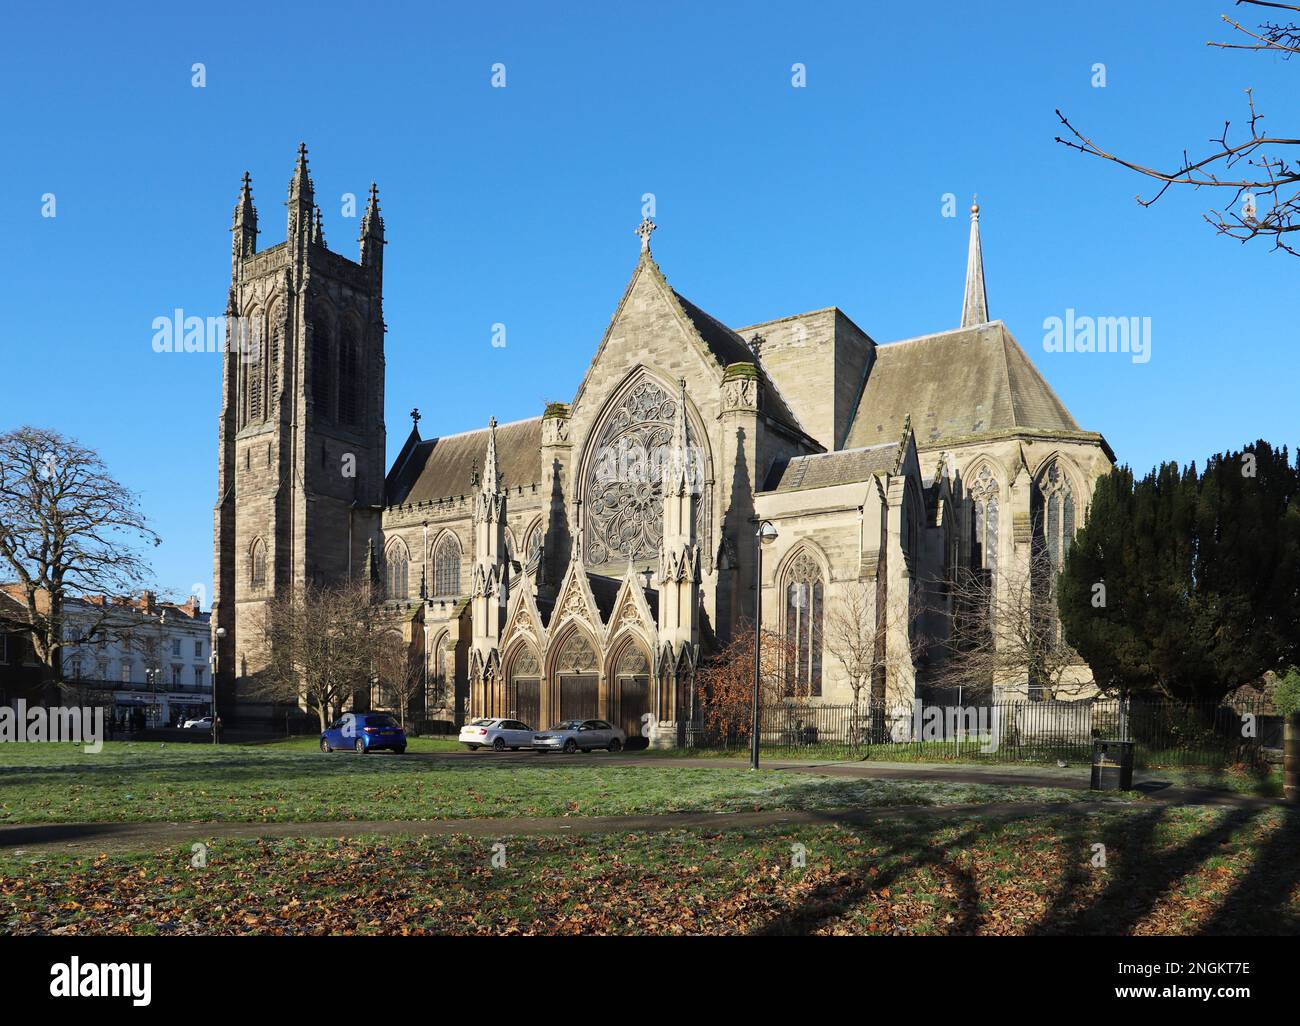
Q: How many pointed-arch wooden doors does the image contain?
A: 3